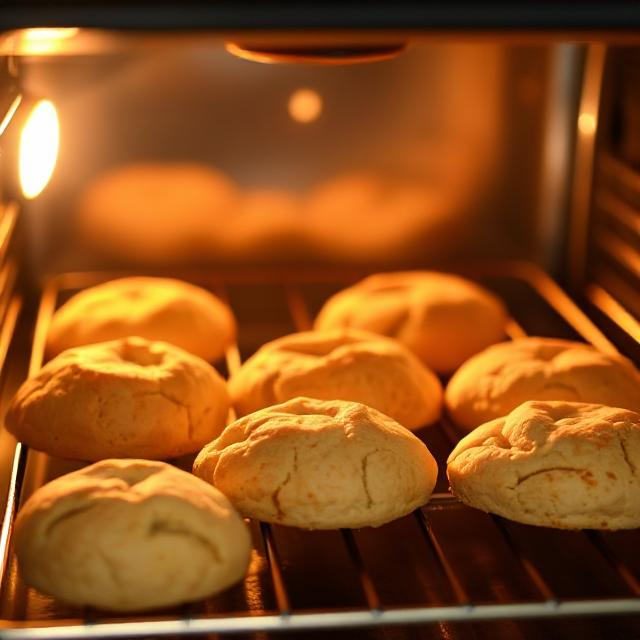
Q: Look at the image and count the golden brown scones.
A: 8